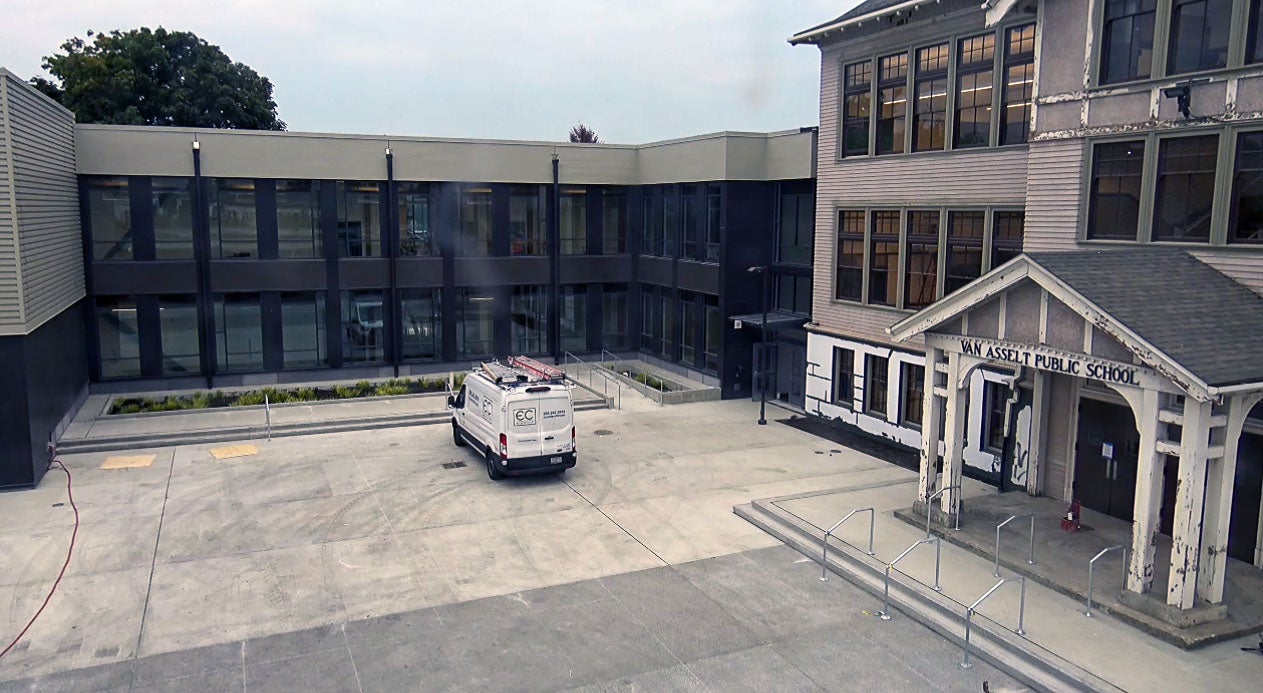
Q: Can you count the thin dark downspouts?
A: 3